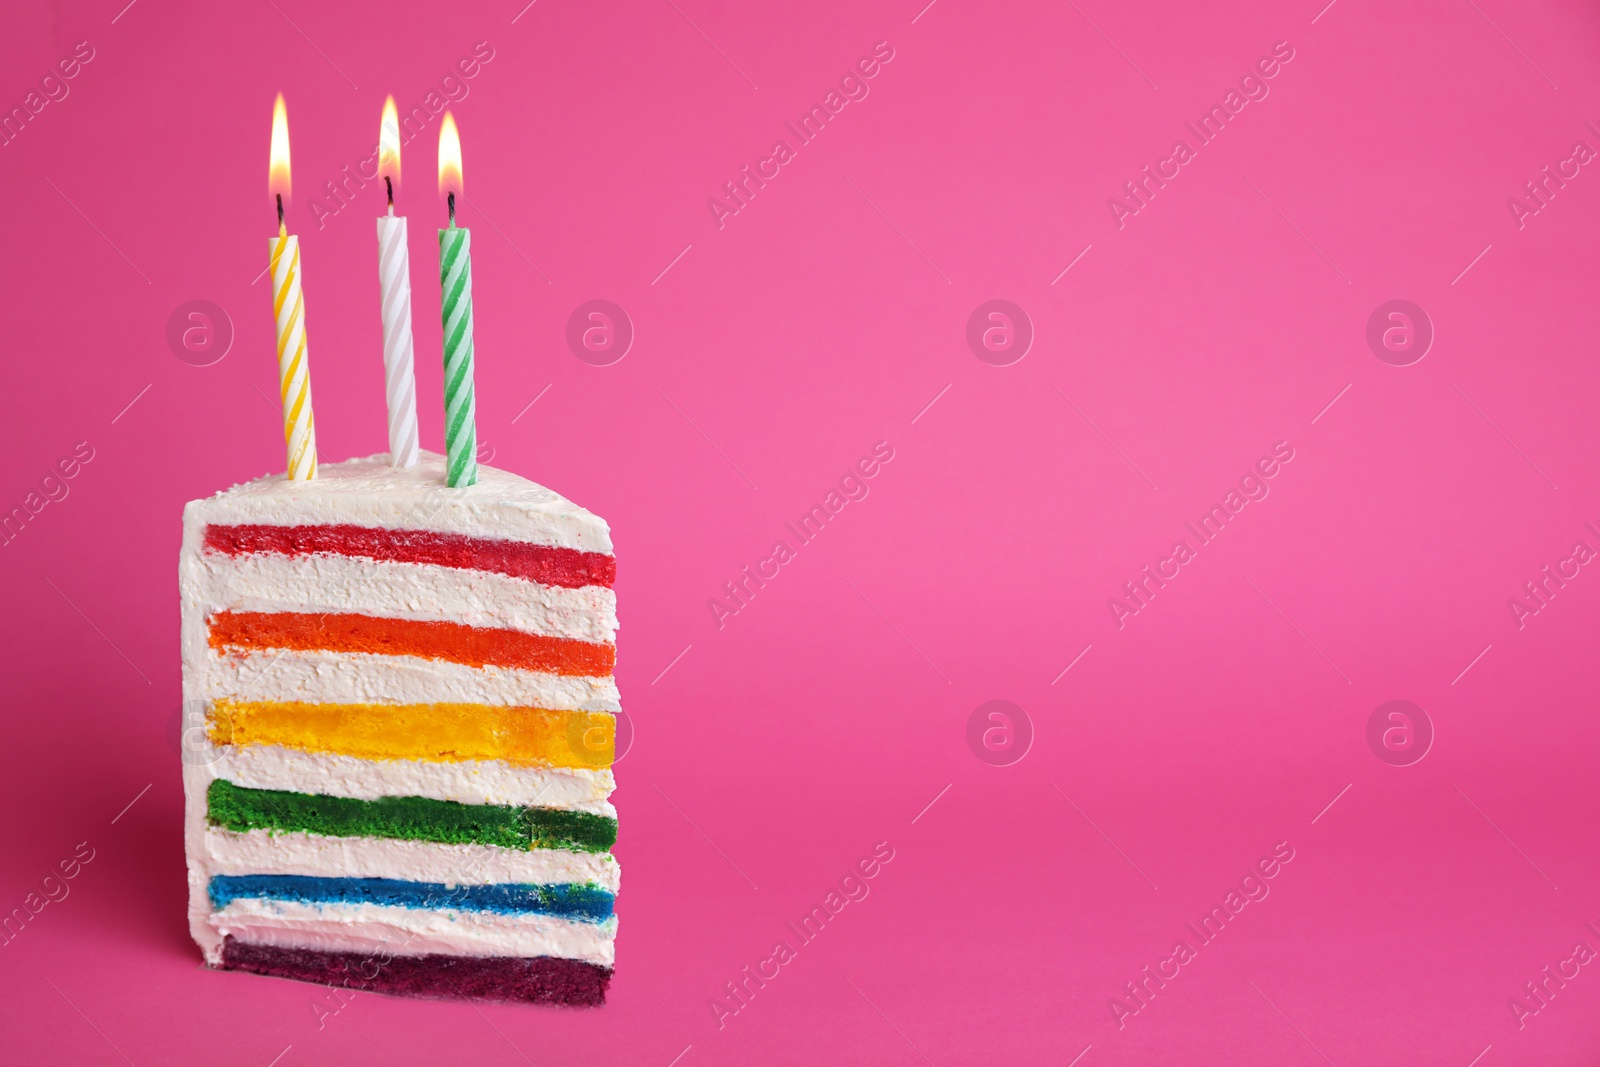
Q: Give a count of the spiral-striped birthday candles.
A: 3